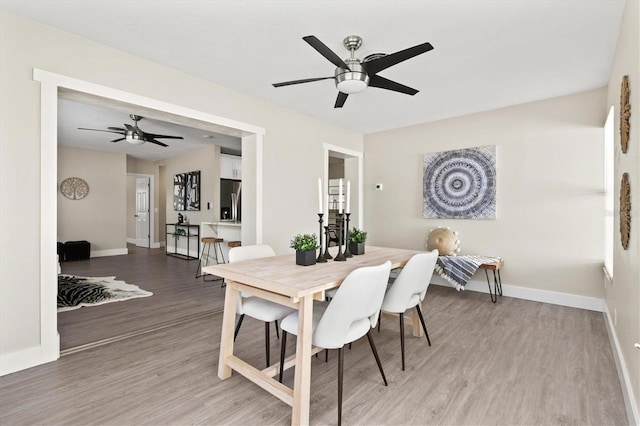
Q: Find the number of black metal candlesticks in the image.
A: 4